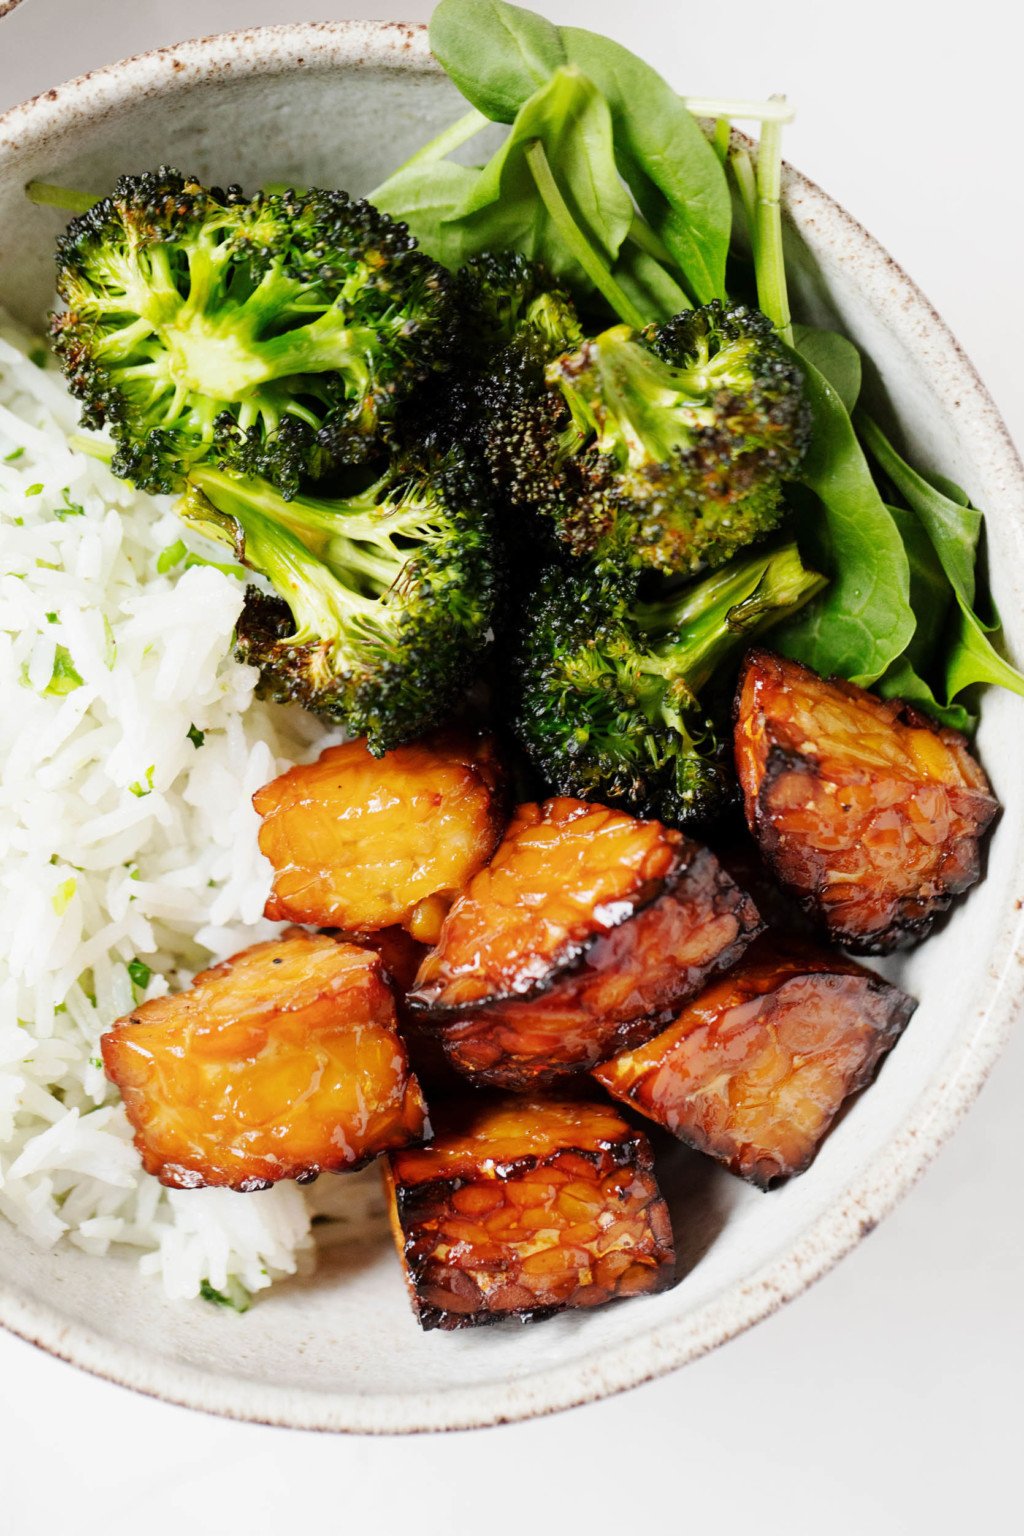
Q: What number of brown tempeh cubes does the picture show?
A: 6